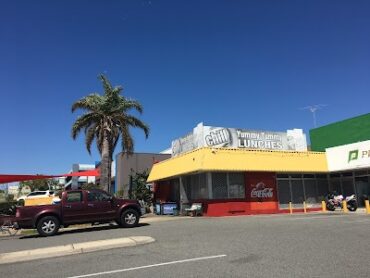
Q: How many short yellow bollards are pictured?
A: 5